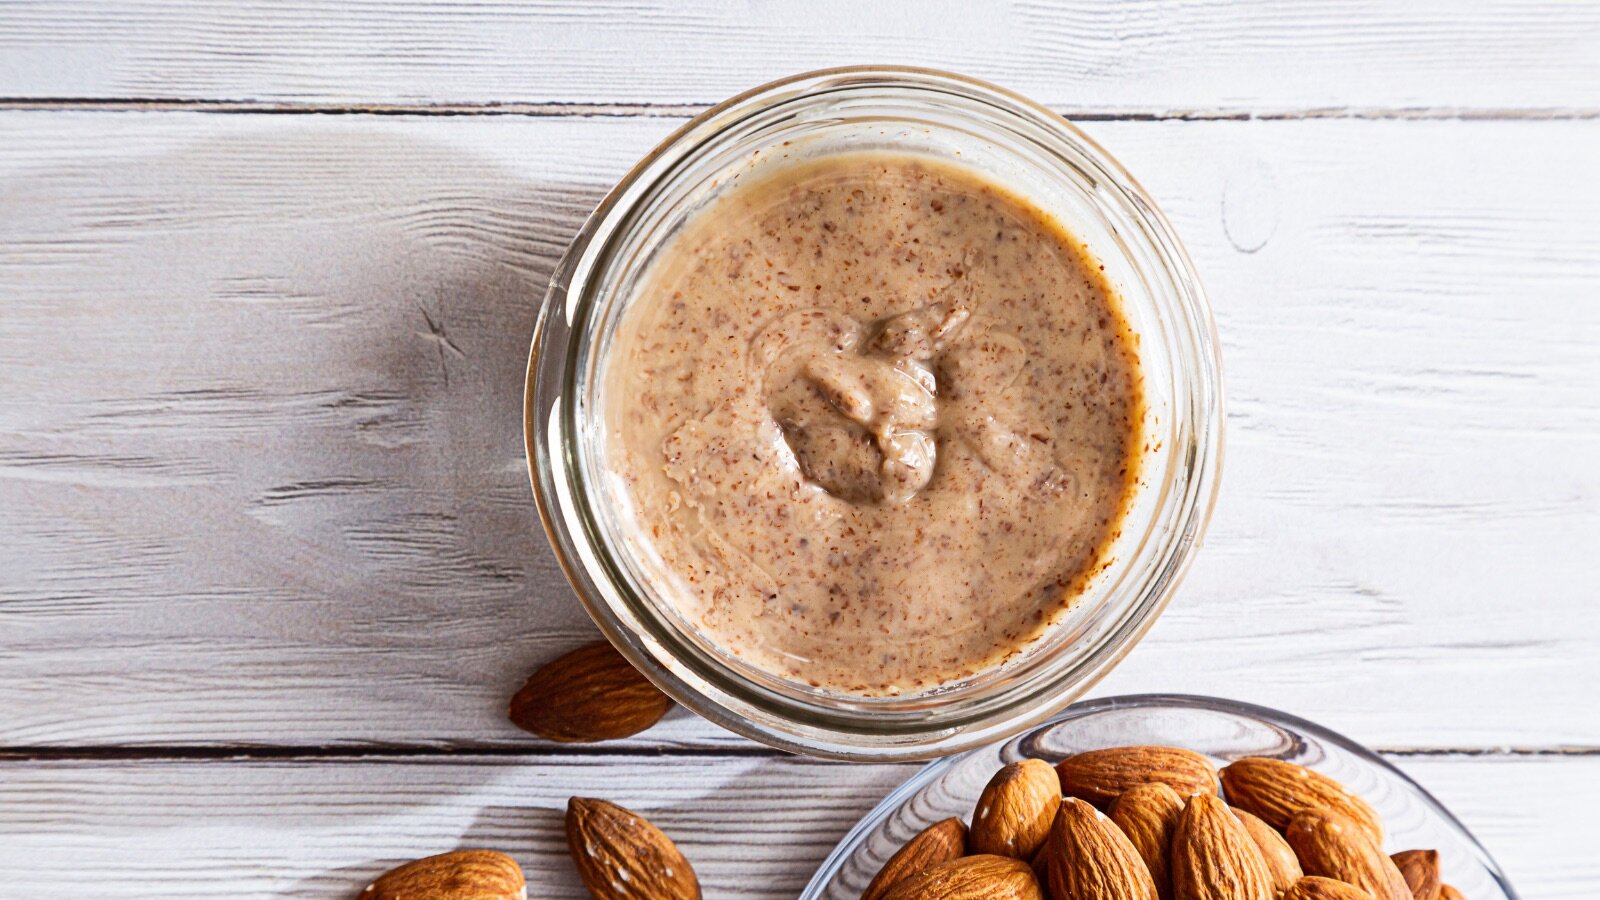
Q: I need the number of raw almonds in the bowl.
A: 14